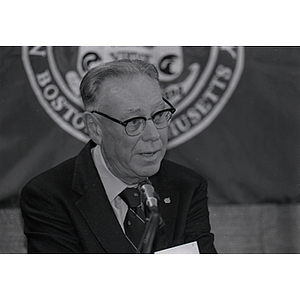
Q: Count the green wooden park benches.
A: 0